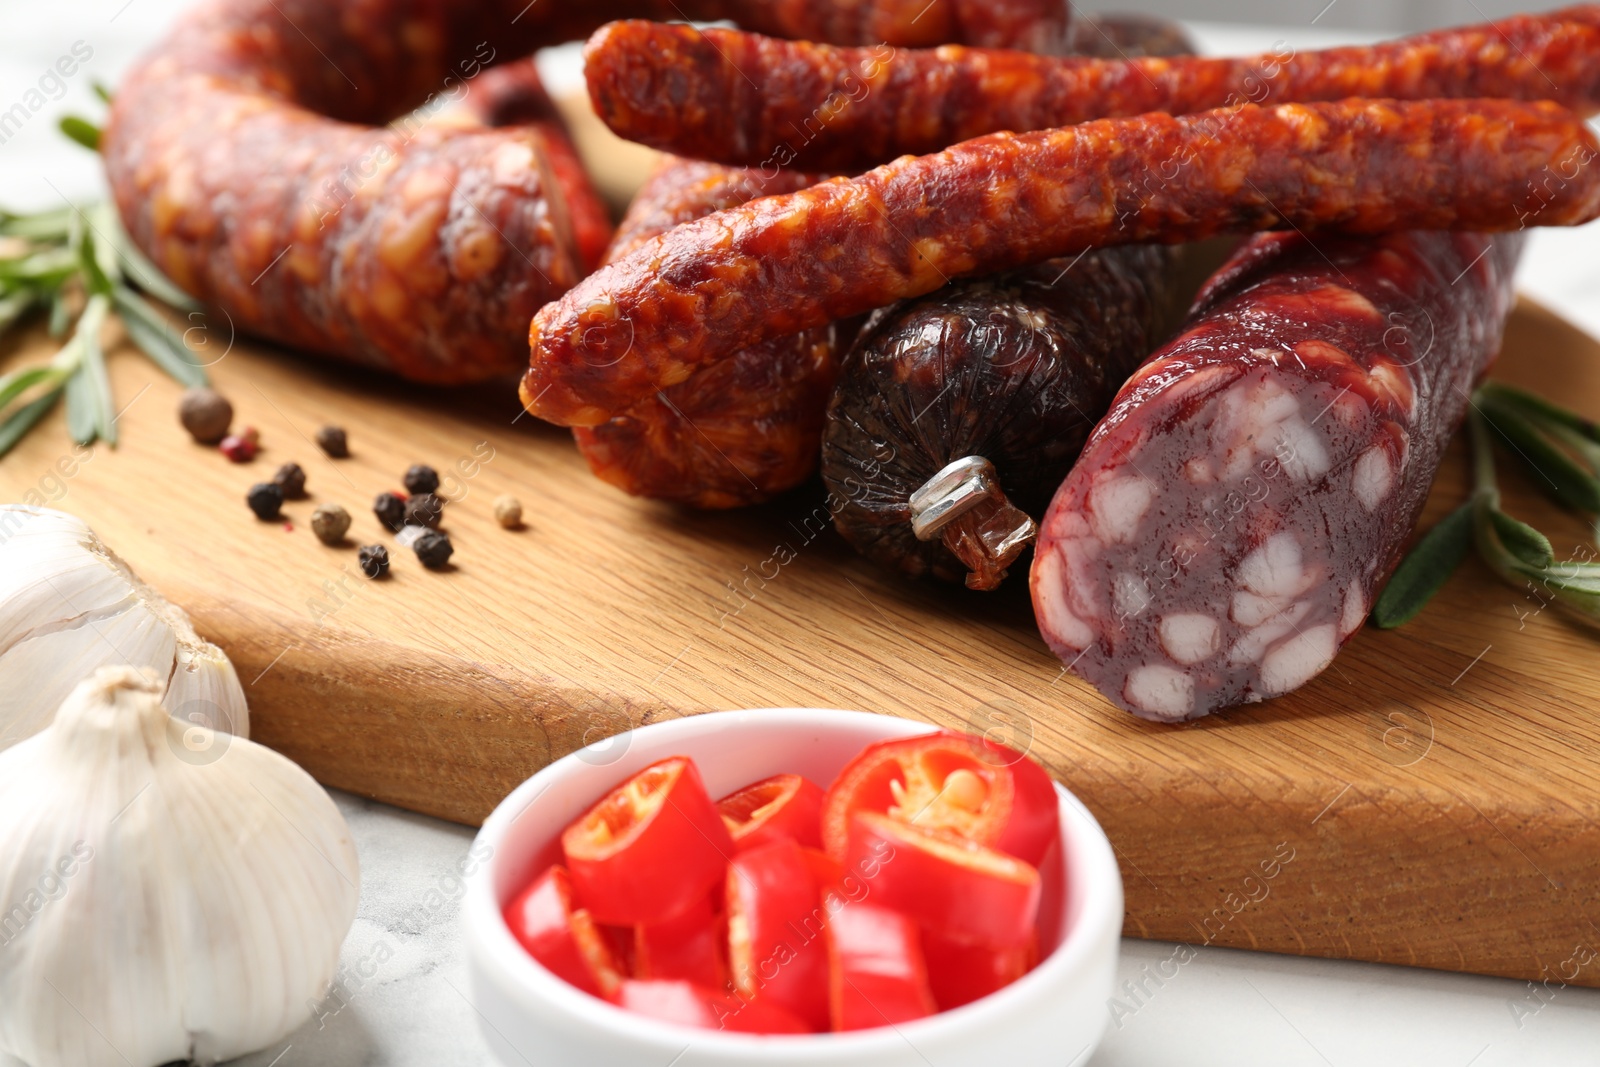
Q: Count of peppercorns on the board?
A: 12